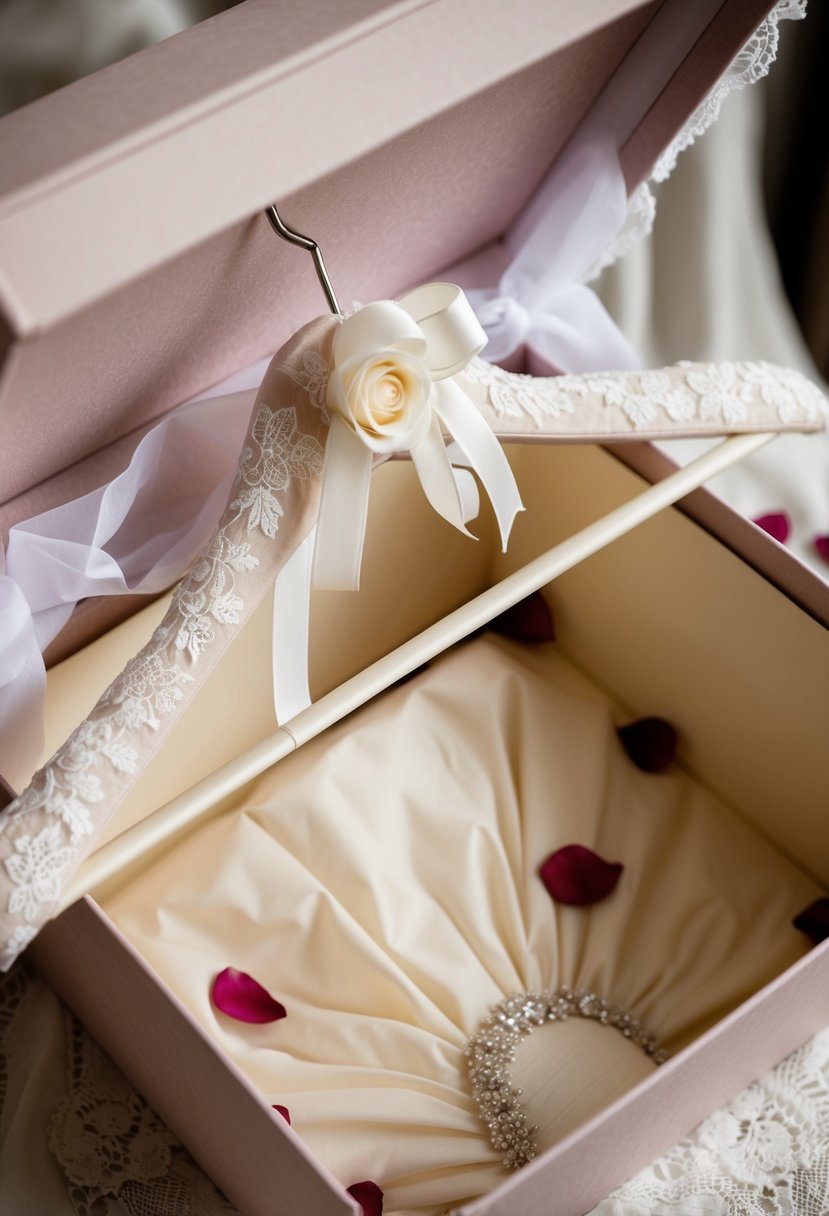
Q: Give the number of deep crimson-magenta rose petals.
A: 9